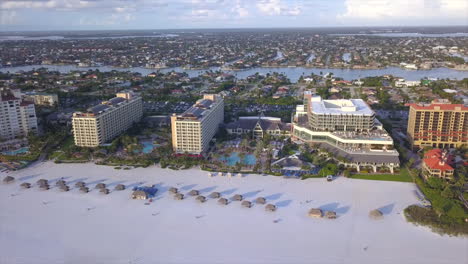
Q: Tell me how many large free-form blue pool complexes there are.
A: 2